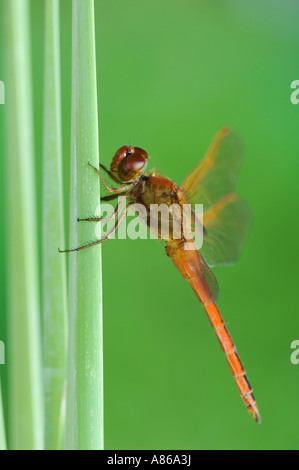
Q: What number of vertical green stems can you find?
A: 3